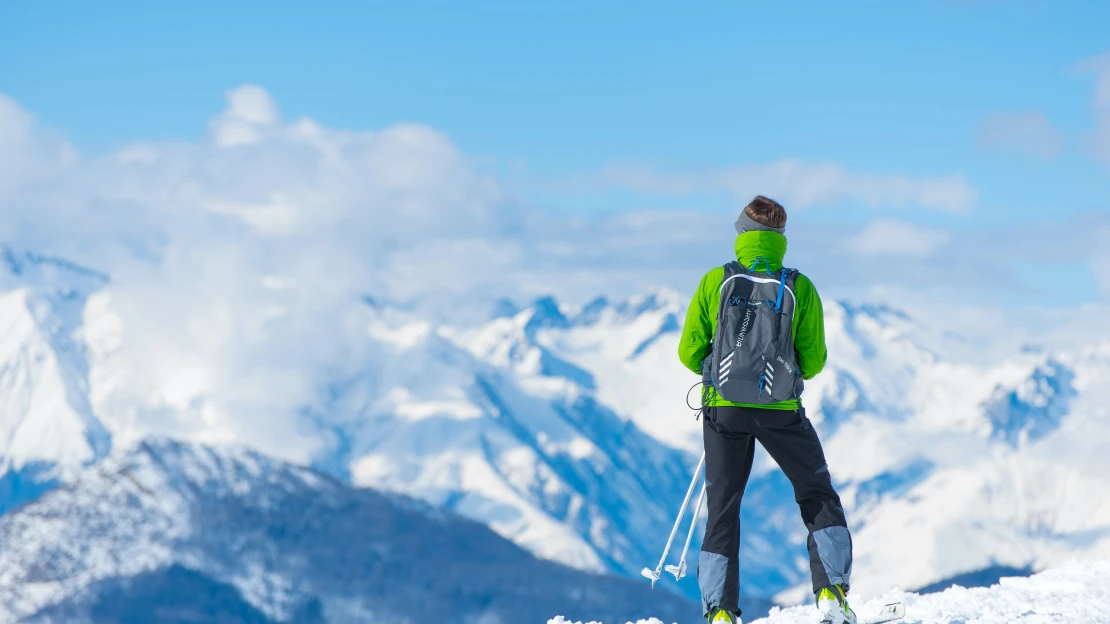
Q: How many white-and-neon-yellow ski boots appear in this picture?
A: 2